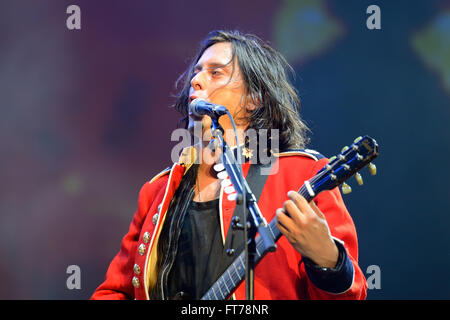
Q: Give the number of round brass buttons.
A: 6